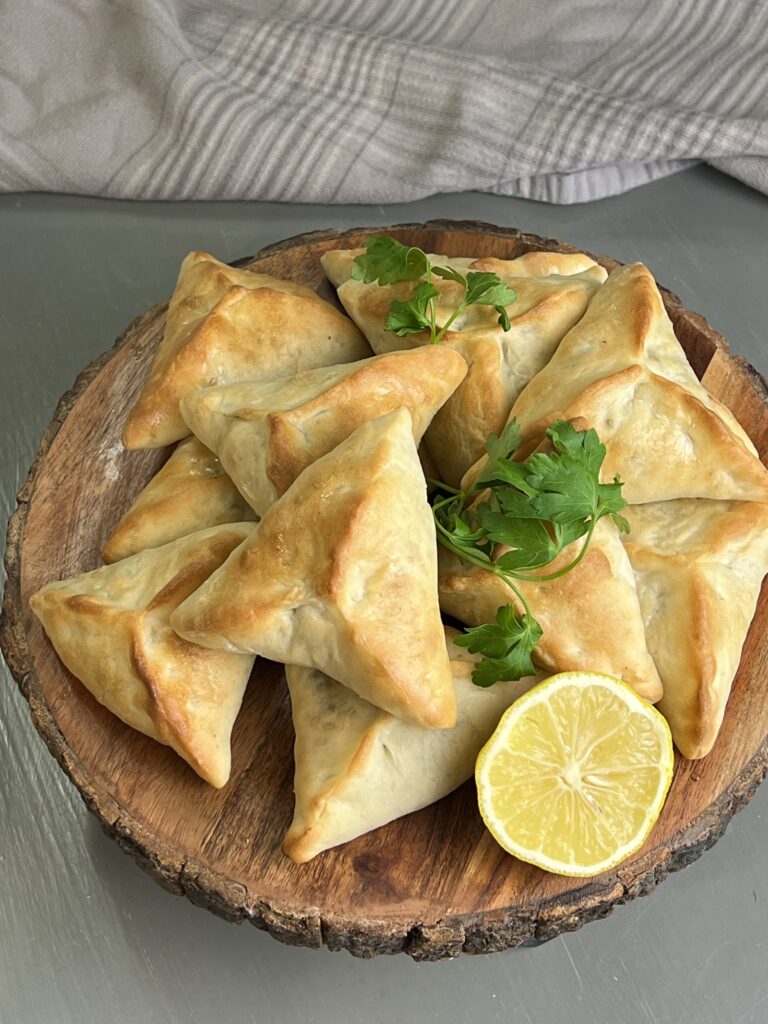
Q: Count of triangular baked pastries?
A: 11